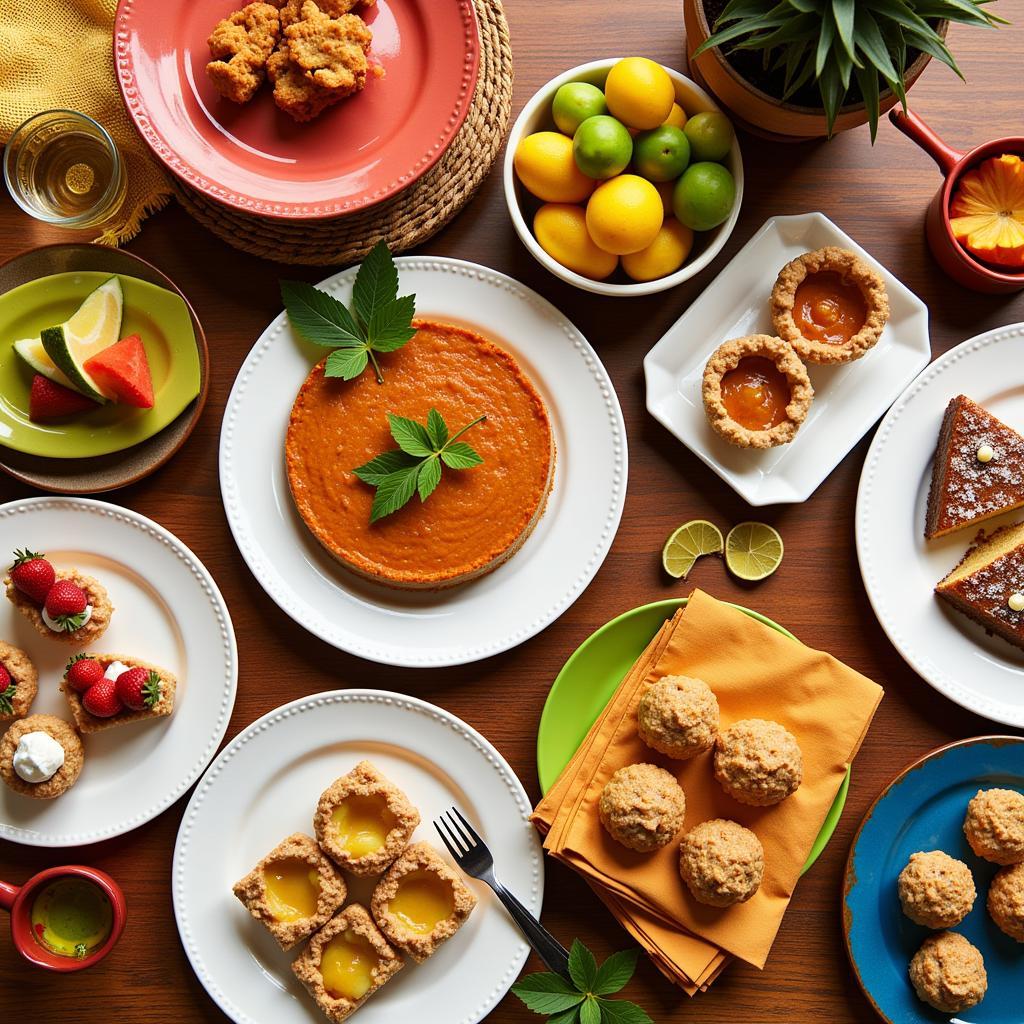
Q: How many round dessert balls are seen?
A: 8